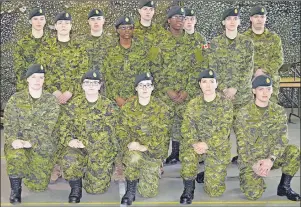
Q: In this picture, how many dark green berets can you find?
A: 14